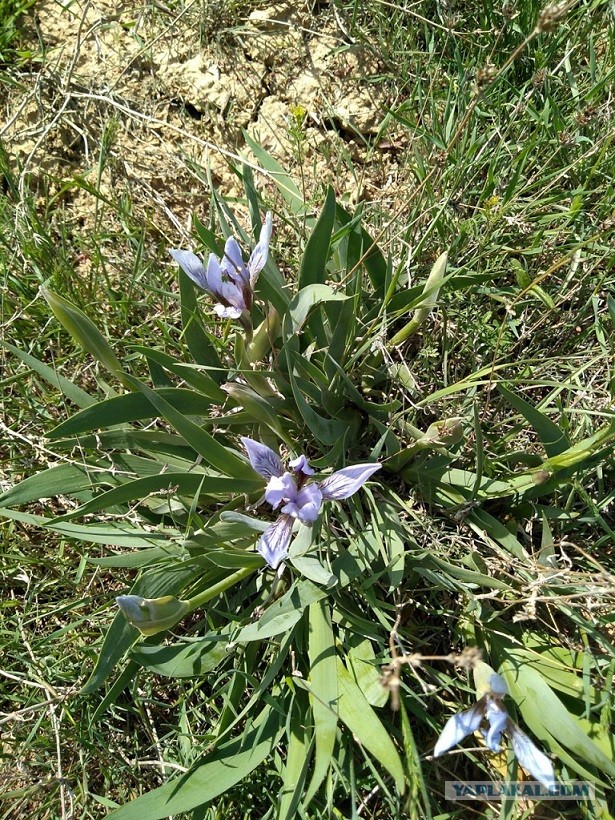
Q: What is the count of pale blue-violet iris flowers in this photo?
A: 3